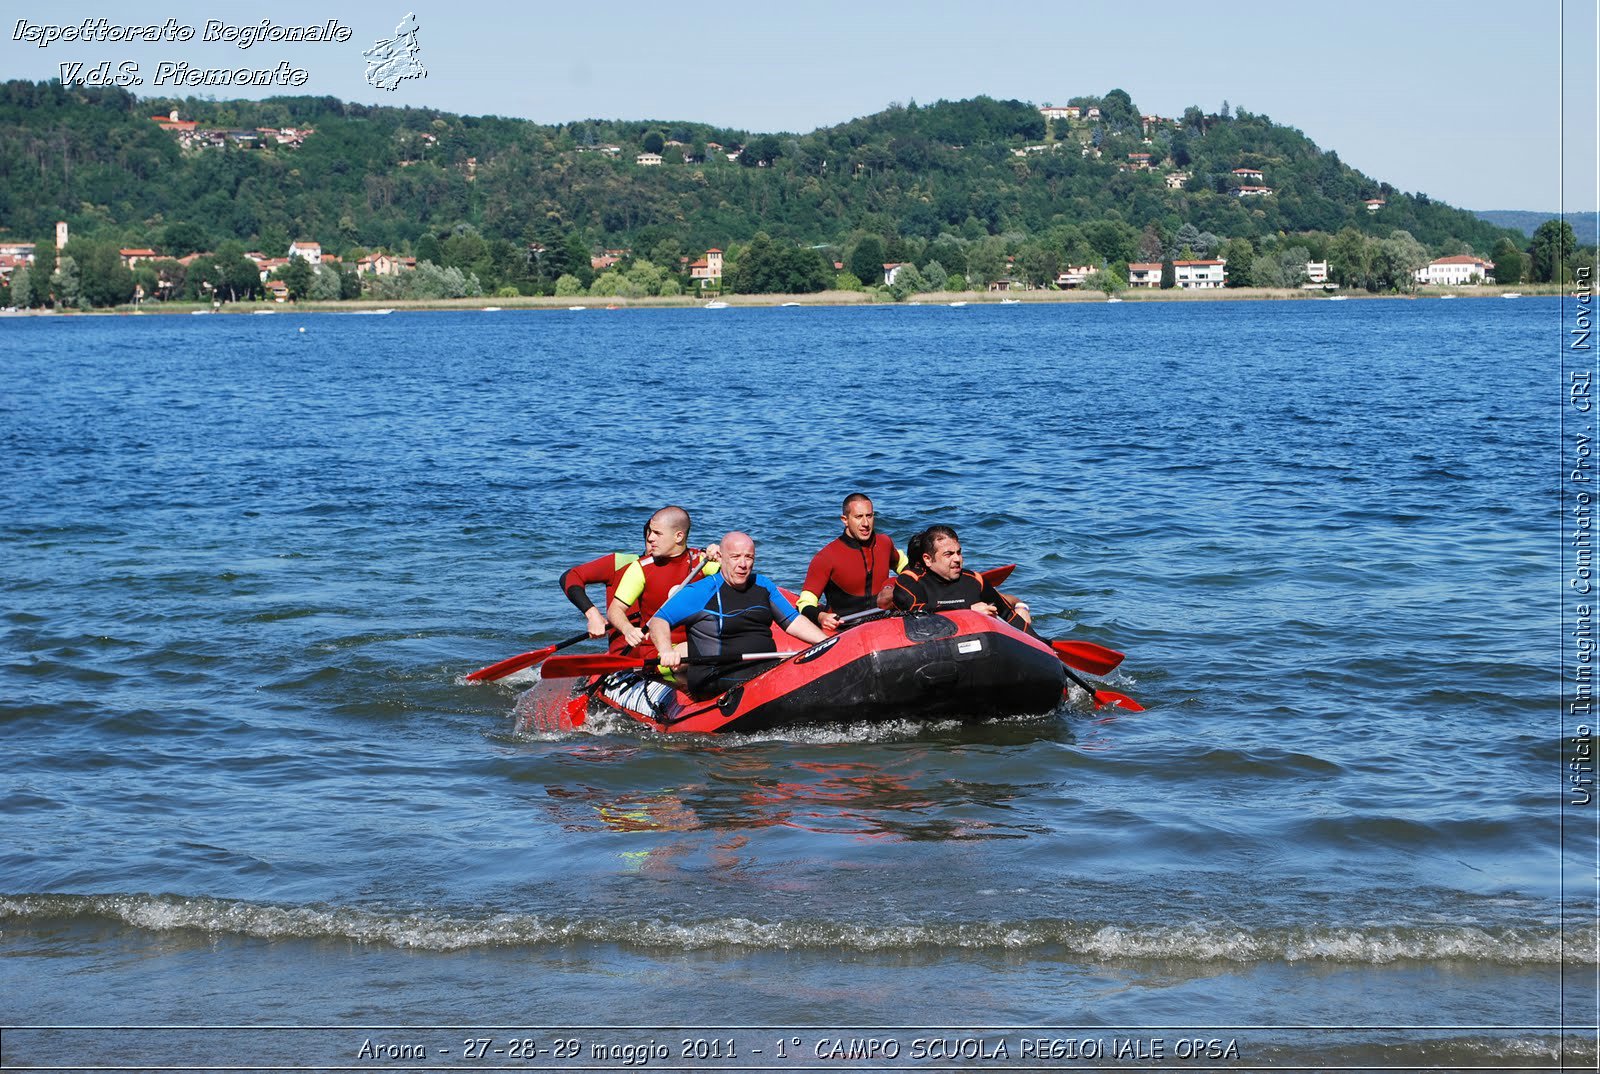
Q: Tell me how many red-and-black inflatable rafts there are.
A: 1